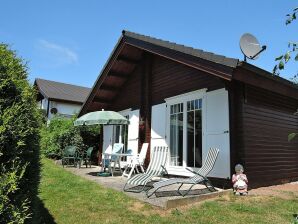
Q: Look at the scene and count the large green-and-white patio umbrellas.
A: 1